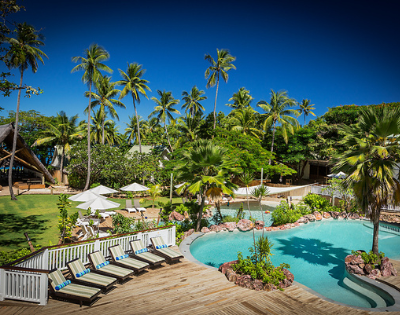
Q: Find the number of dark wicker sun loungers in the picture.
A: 6